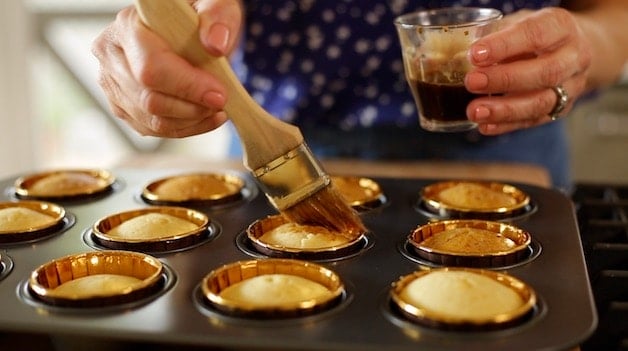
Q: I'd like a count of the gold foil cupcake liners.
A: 11